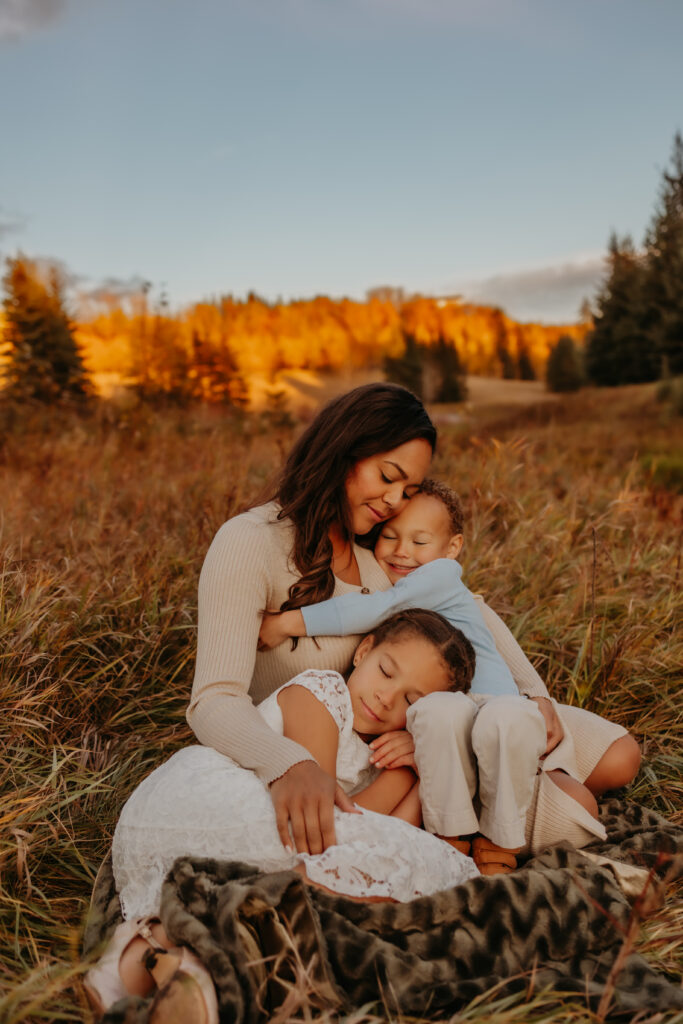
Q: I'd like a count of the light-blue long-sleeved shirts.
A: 1